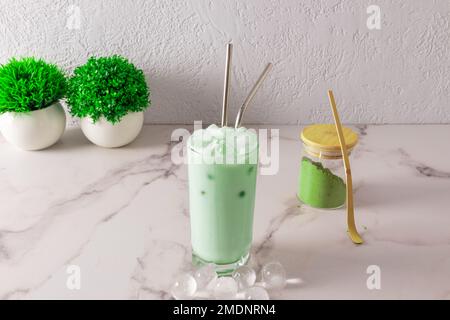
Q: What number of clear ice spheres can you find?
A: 6